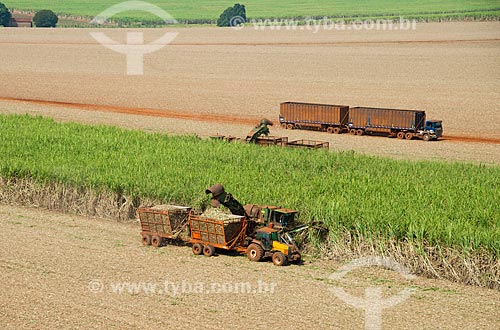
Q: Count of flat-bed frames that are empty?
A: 2